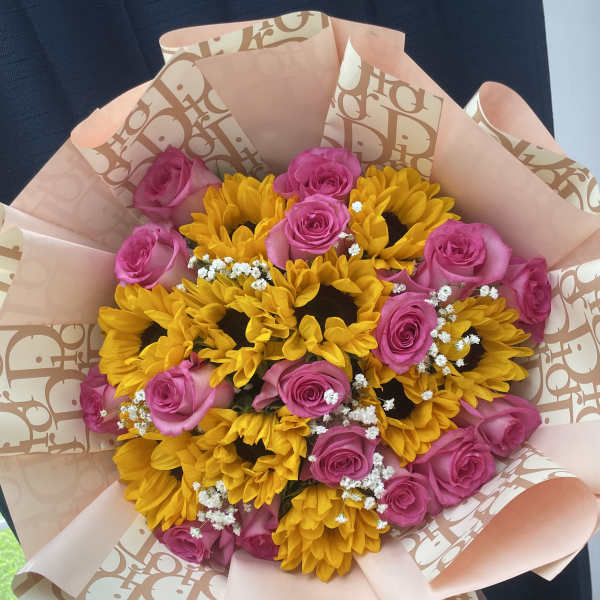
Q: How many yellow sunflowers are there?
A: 10